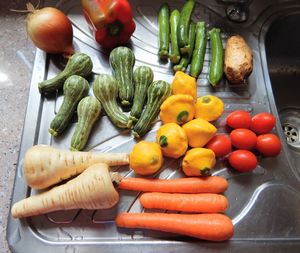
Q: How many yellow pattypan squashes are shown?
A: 7